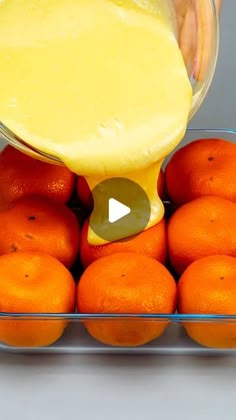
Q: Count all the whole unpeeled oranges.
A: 9